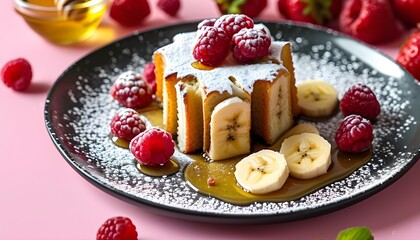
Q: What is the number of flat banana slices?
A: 3